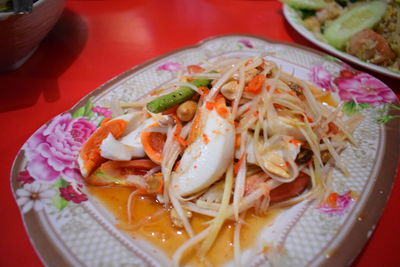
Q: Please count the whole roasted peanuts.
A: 2